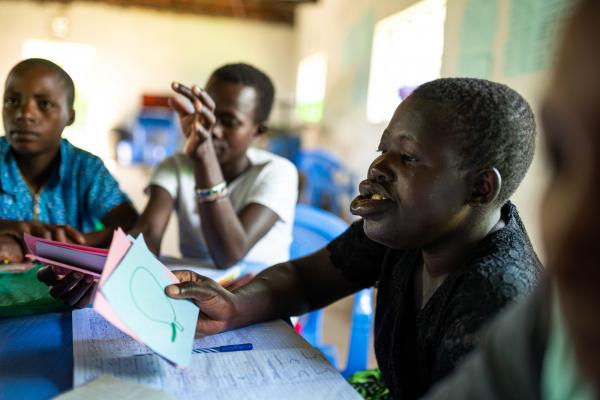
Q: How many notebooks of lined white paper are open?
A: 1